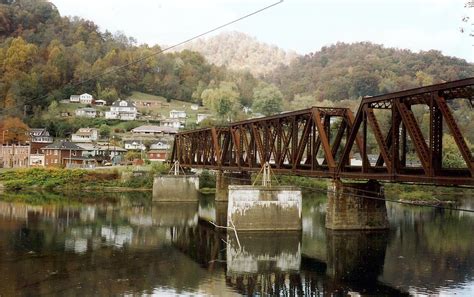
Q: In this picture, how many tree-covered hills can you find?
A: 3